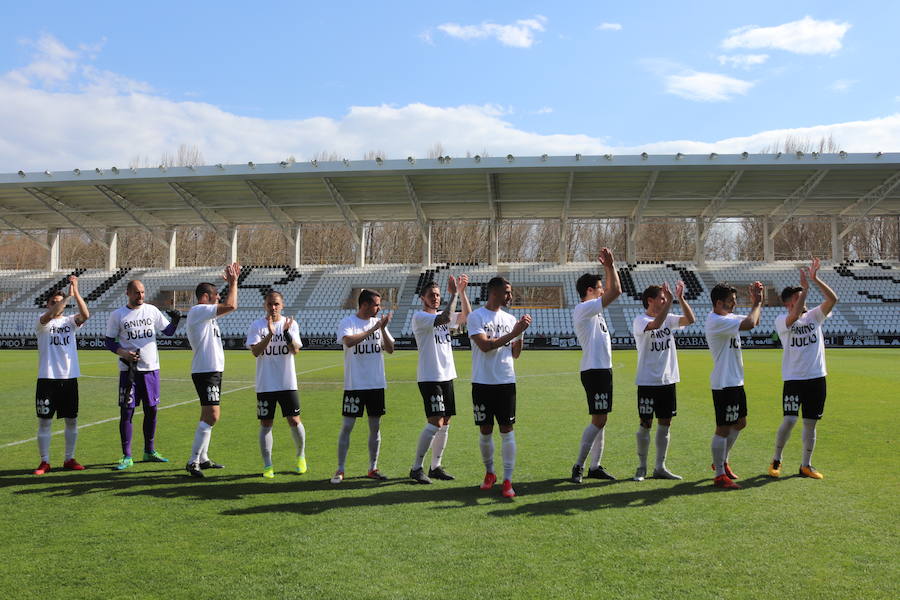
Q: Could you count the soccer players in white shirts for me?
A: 11